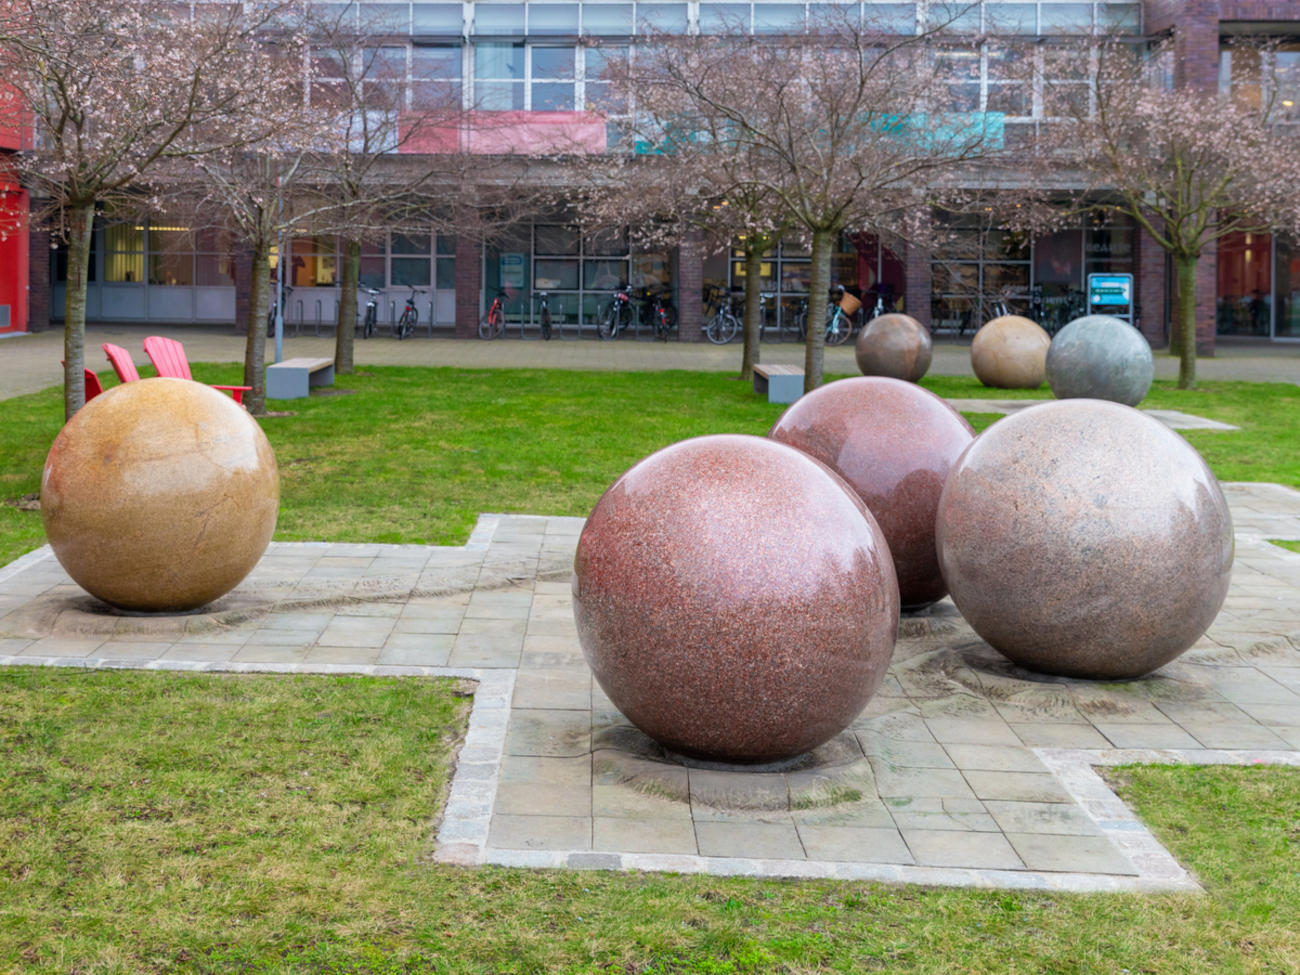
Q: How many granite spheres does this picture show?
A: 7